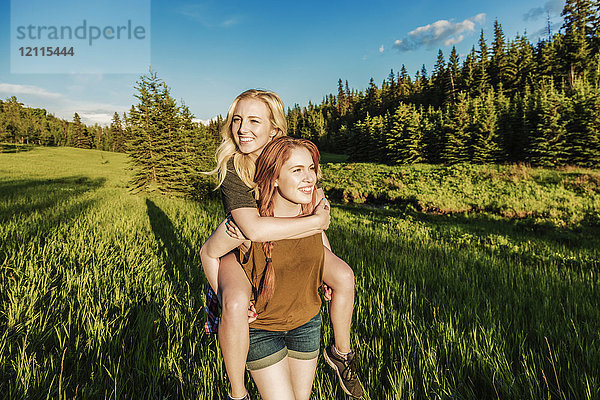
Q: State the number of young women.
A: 2